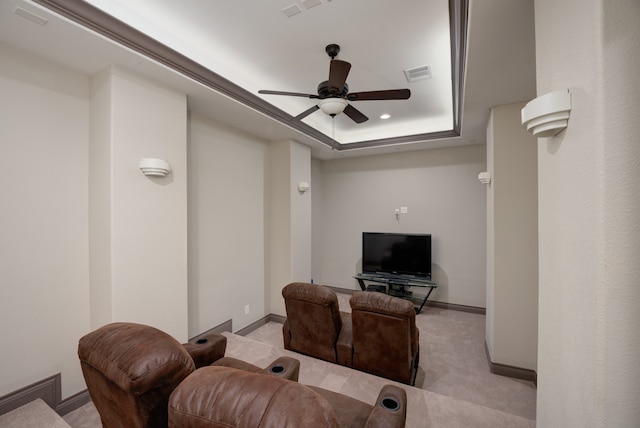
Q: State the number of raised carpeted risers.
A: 2